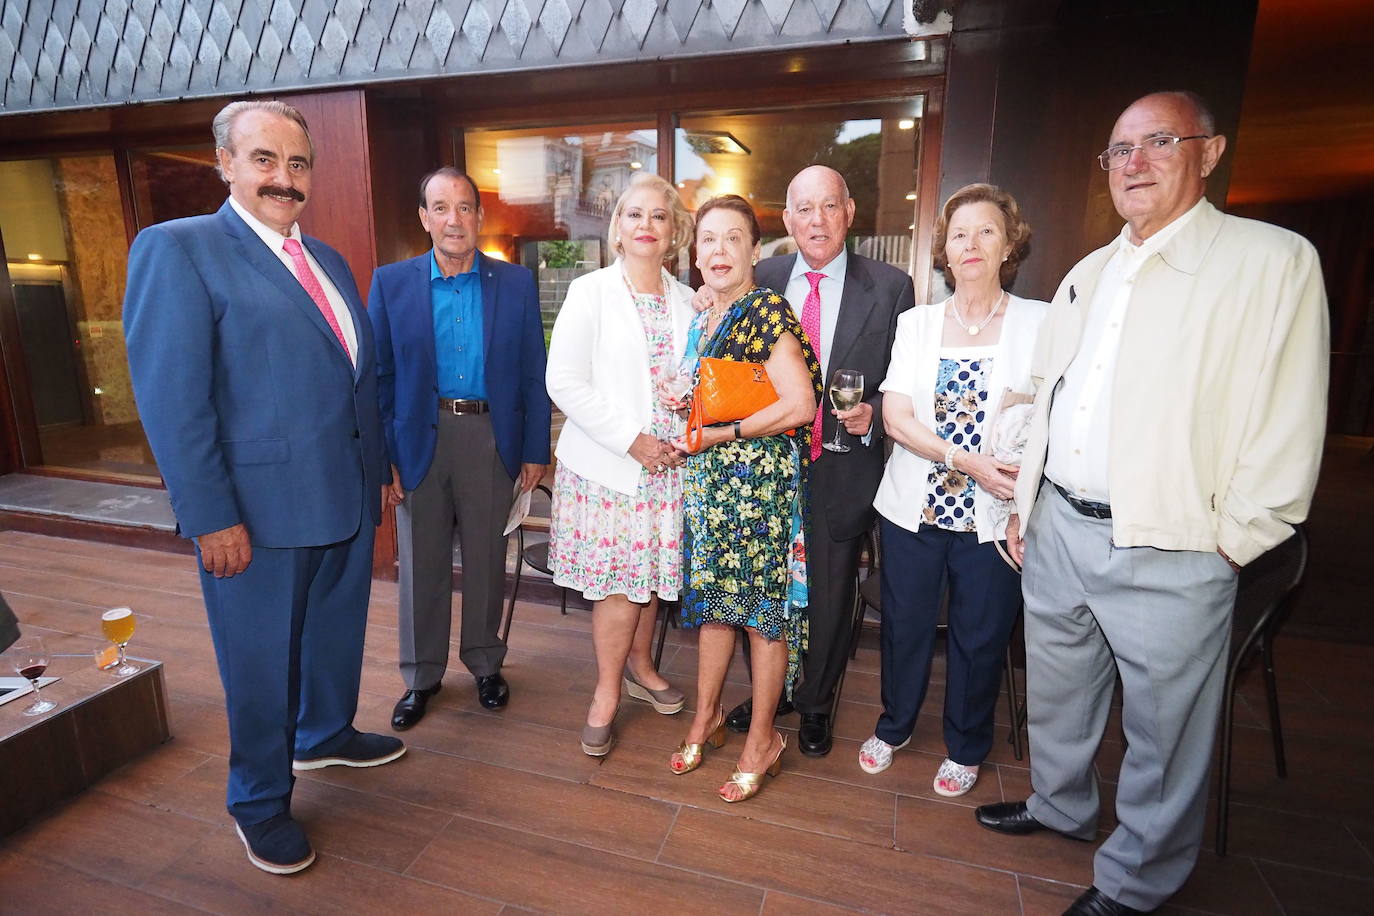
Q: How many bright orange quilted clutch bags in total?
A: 1